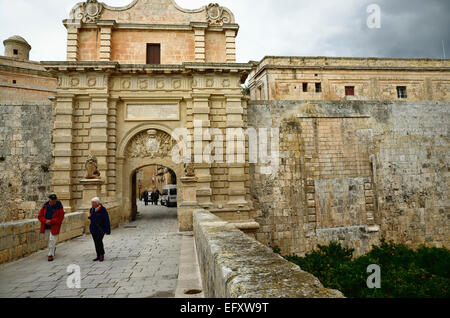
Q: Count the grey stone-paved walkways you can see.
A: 1